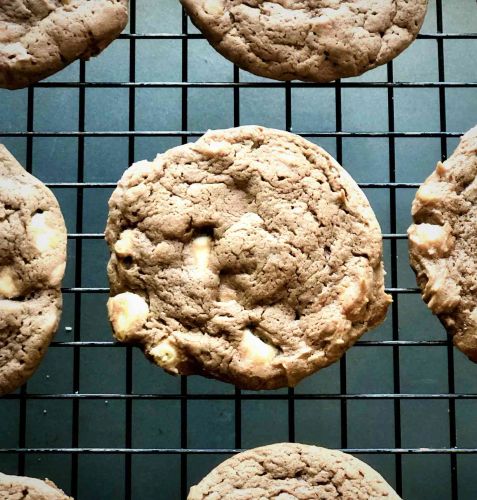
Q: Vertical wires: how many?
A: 9